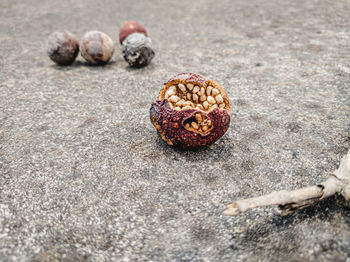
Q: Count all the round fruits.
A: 5